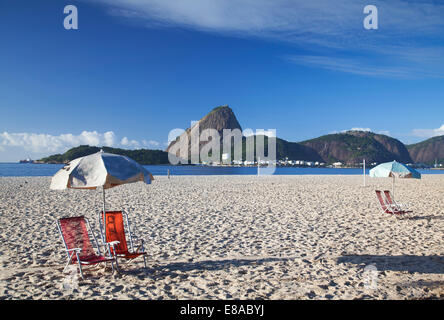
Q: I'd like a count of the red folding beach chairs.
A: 4